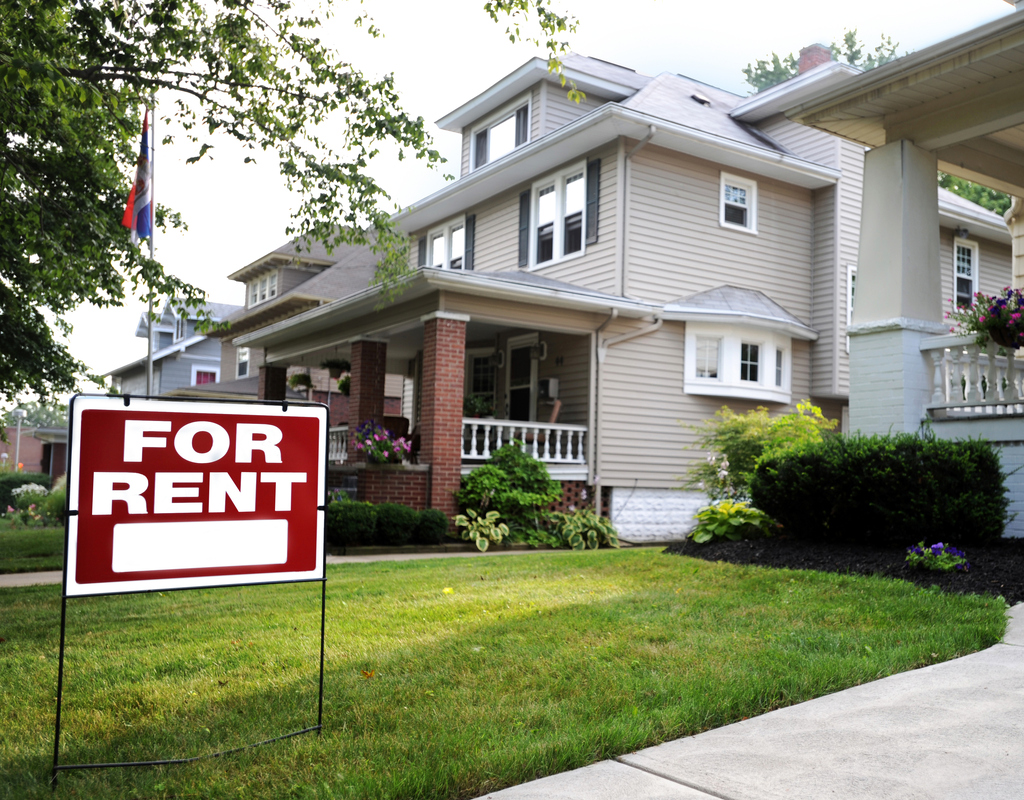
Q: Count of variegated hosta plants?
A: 2